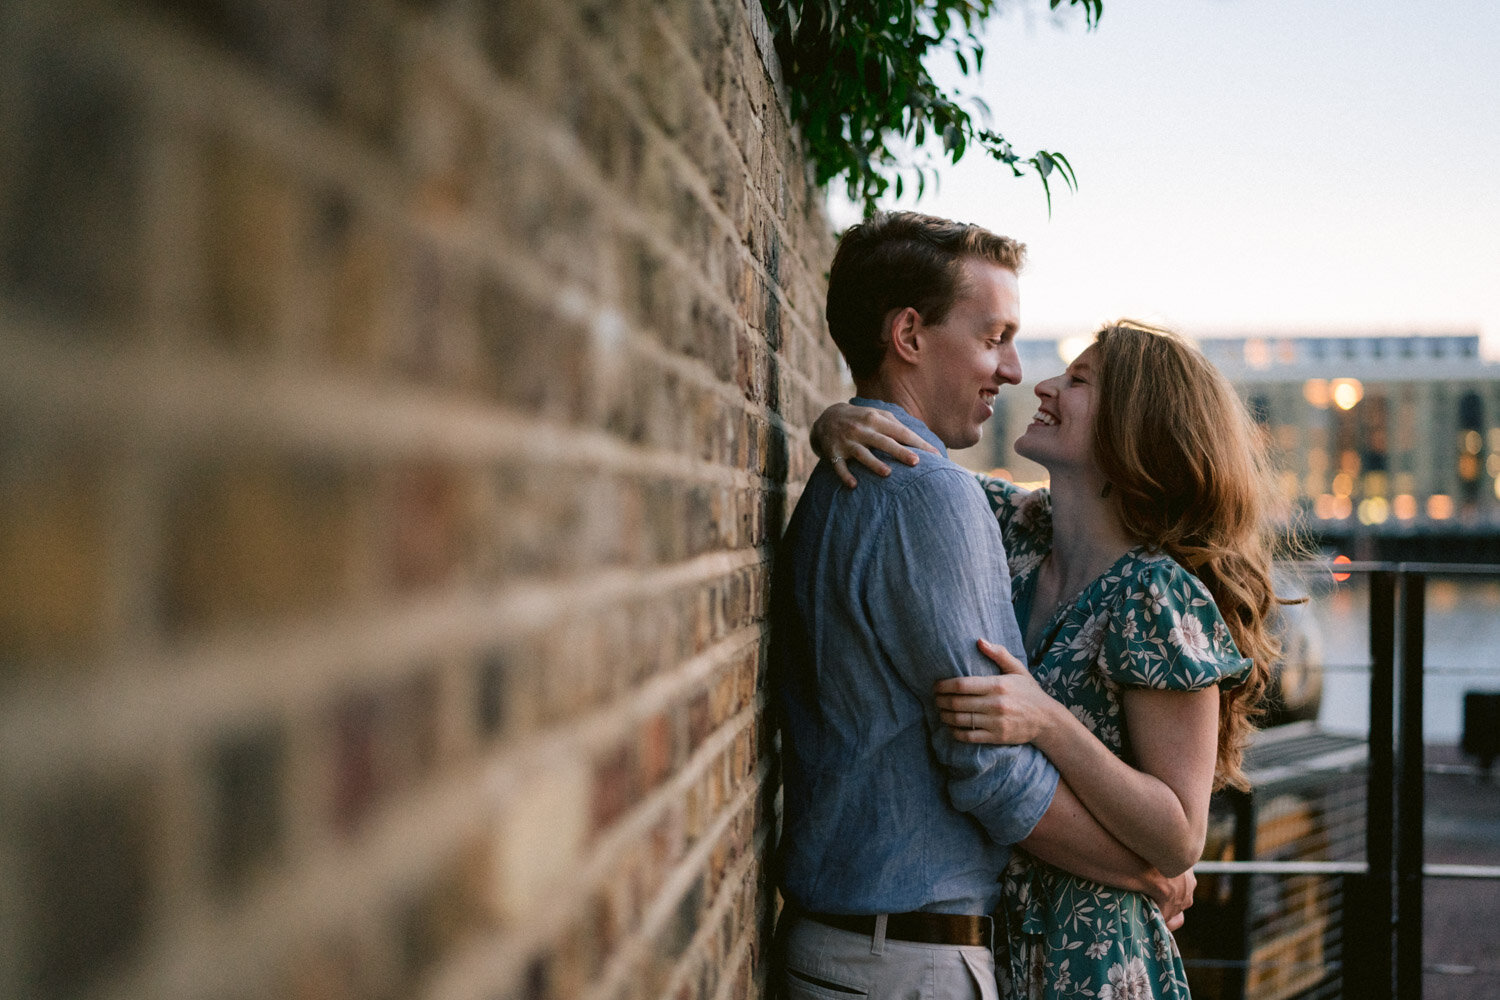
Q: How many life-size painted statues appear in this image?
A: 0